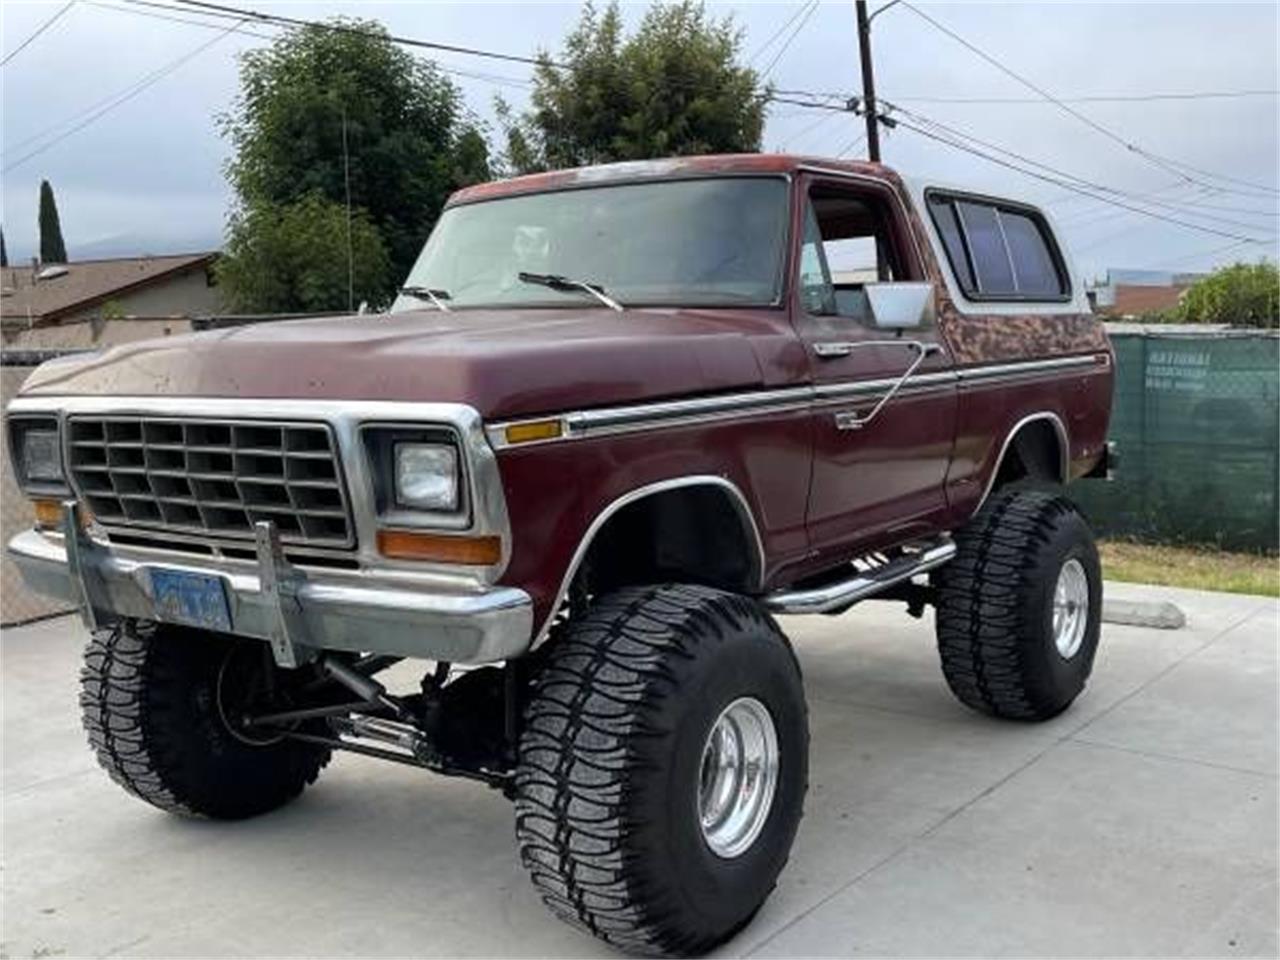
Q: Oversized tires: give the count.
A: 3